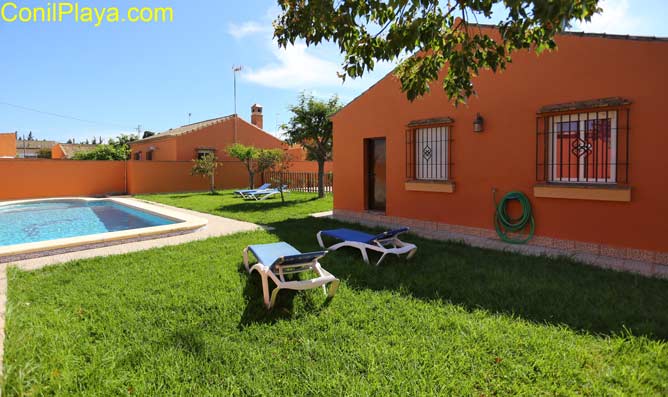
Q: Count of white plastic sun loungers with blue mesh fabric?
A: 4